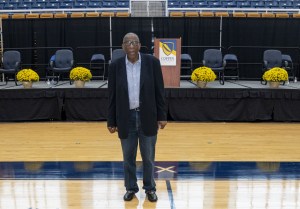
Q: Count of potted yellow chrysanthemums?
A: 4